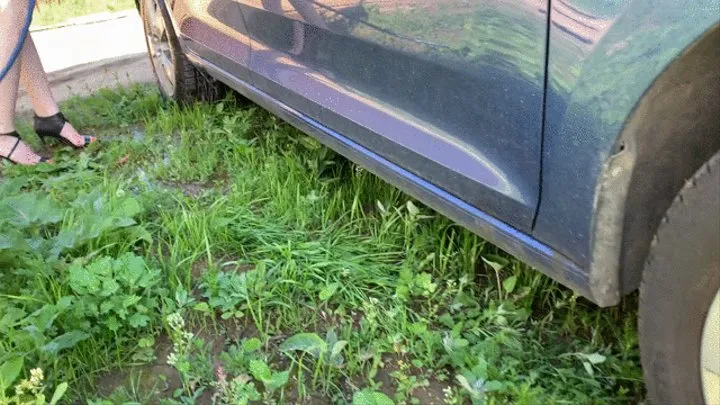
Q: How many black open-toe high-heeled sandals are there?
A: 2